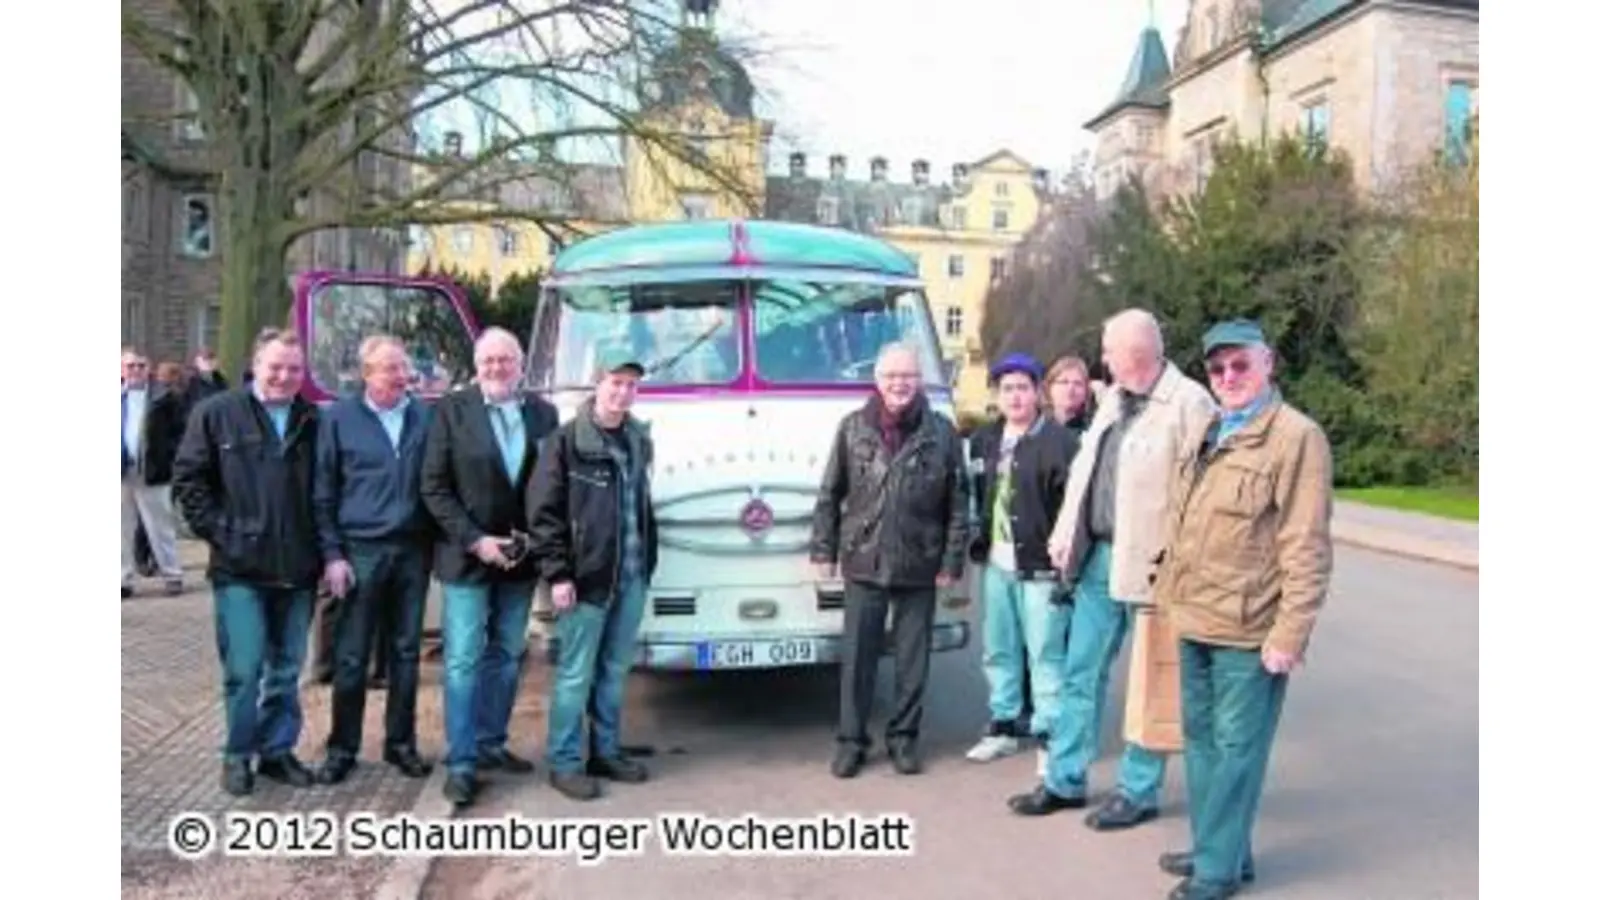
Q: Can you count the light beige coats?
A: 1